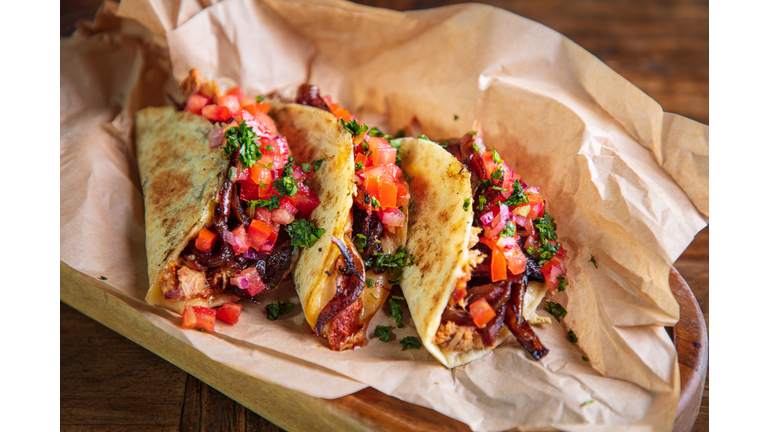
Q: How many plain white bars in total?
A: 2